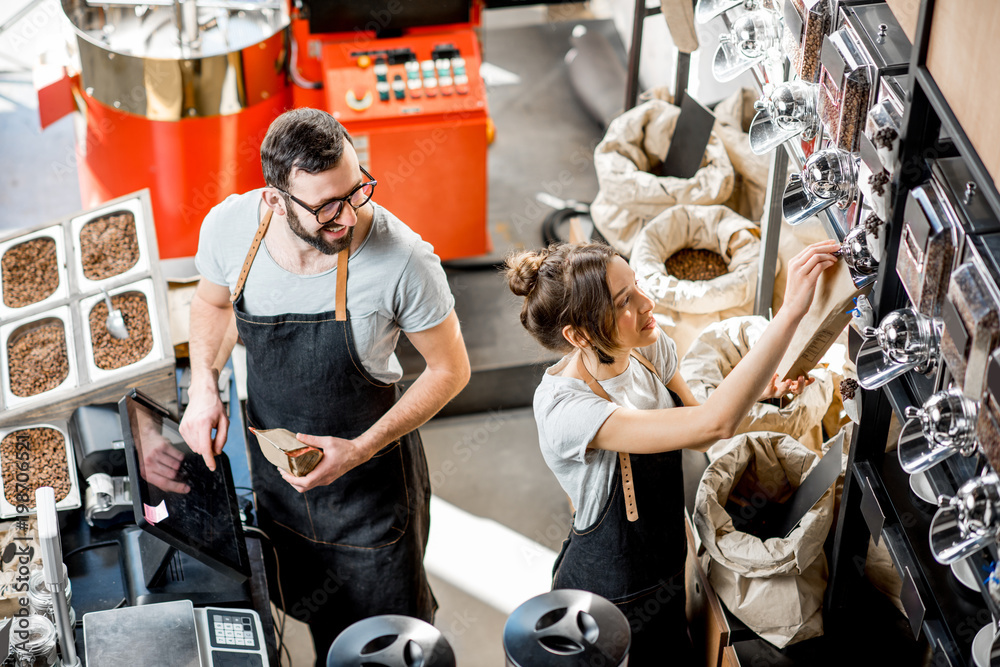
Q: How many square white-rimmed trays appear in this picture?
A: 5